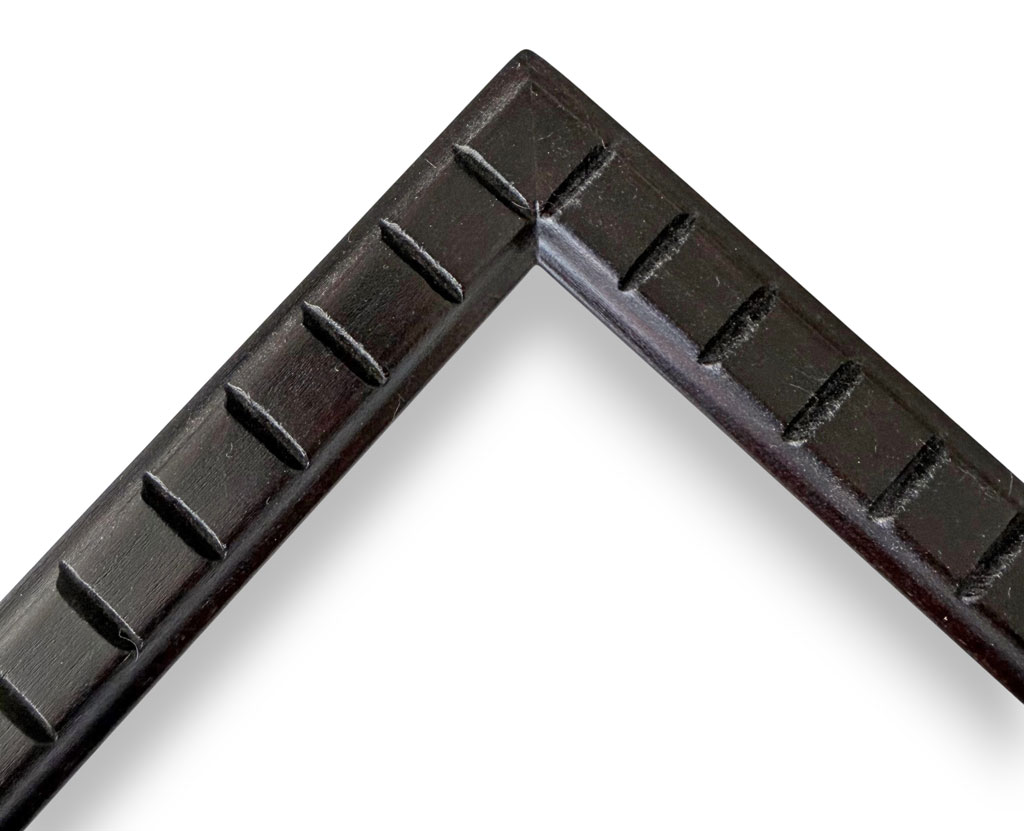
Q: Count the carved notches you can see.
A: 13